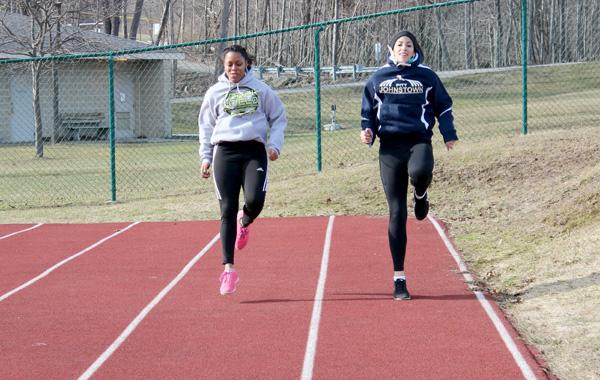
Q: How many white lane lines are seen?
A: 5